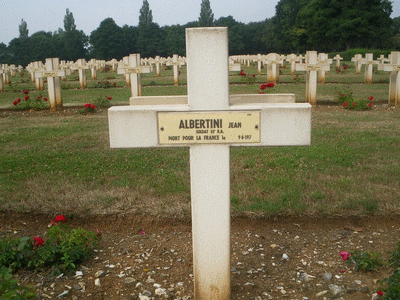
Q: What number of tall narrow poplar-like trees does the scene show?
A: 4